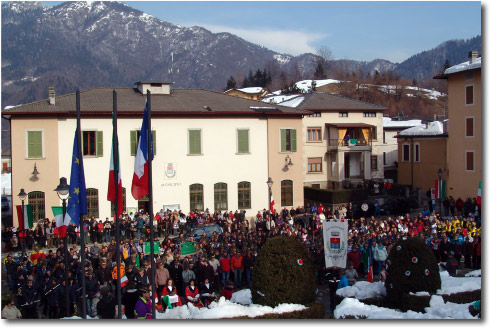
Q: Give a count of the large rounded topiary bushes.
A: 2